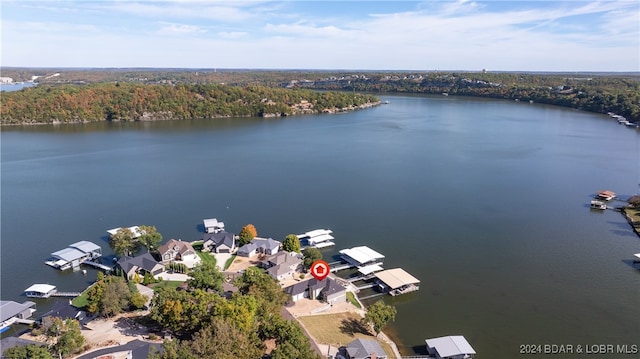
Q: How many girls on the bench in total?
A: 0